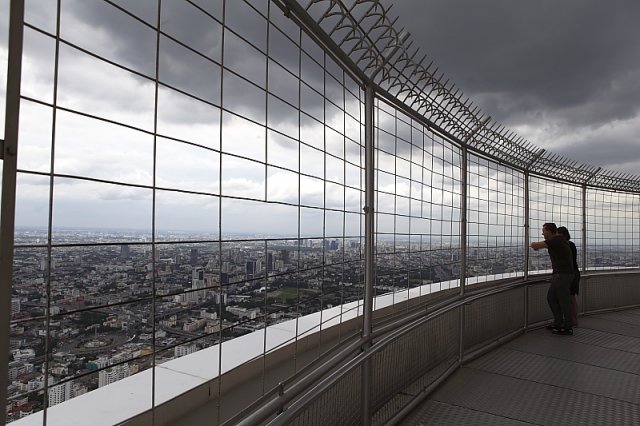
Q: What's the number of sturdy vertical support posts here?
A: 5